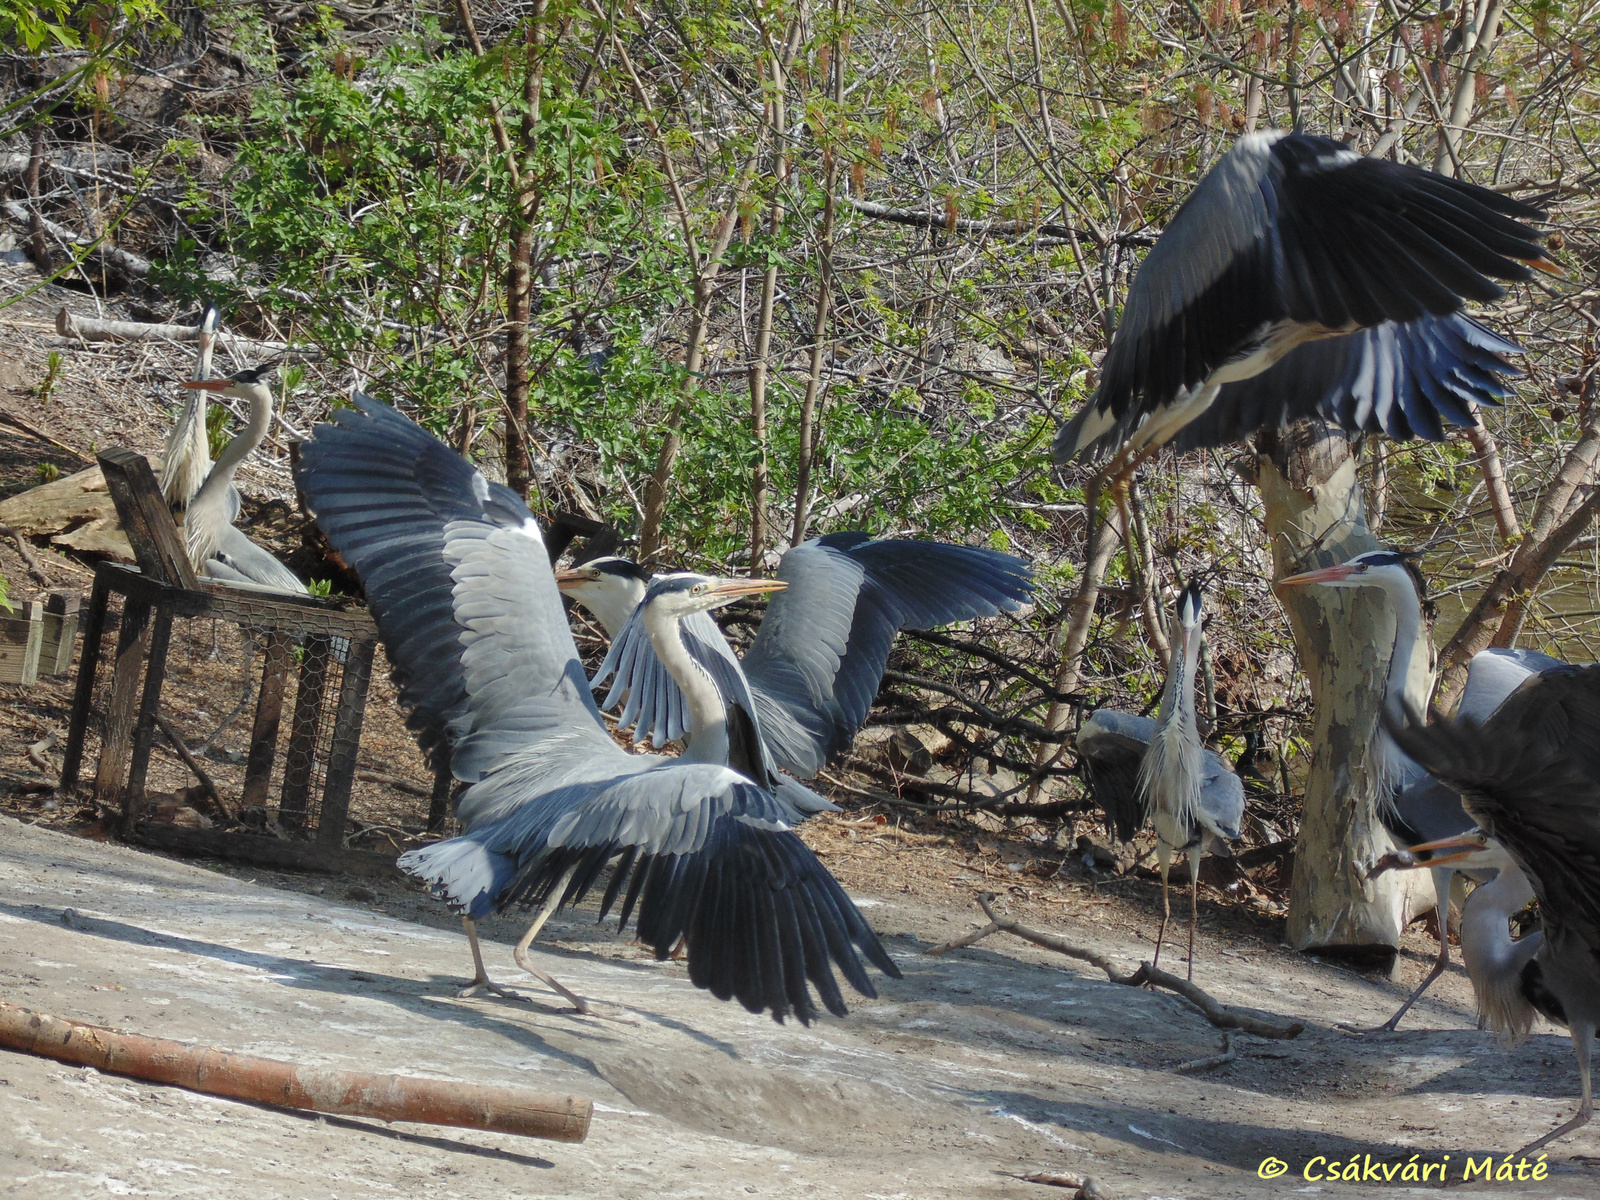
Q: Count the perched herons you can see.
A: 2